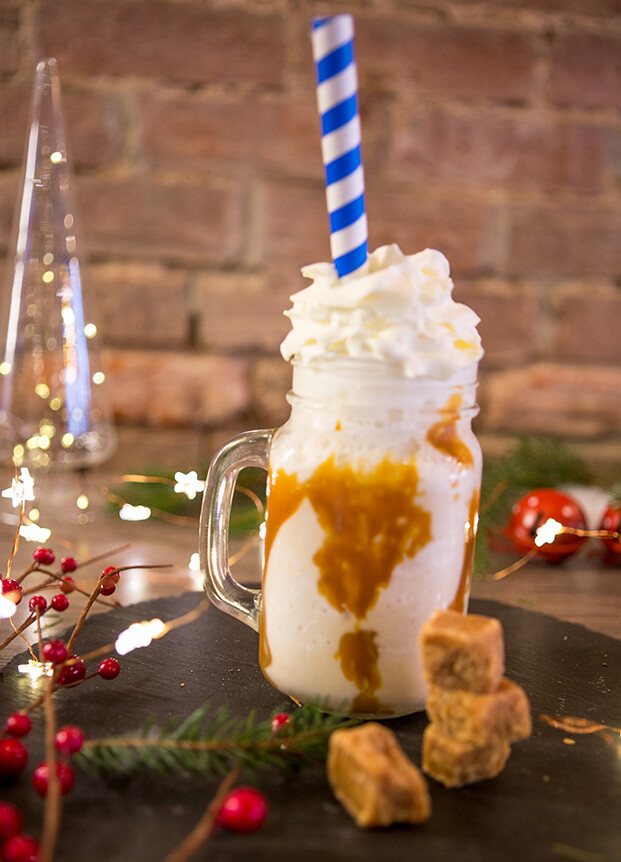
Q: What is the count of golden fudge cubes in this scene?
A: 4